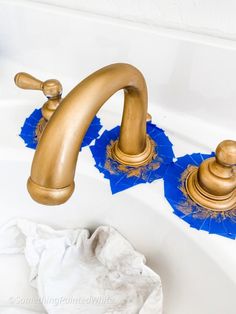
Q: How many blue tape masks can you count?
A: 3